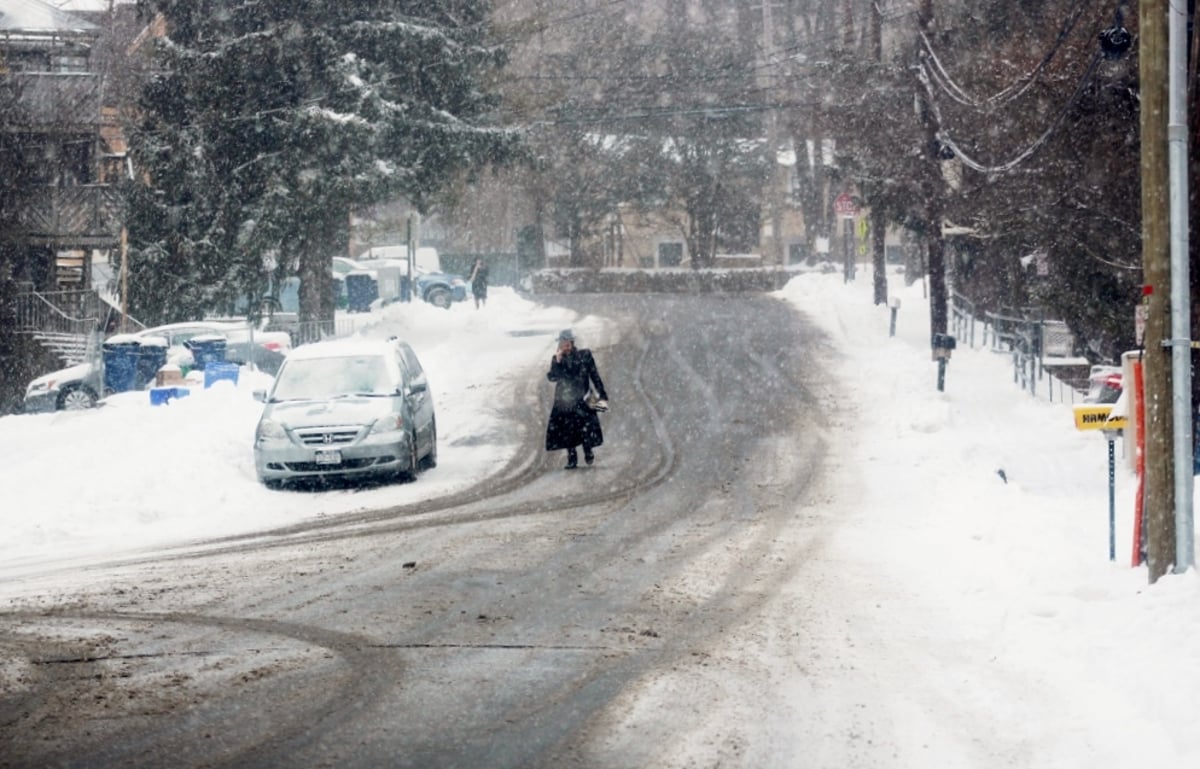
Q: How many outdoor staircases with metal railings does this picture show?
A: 1